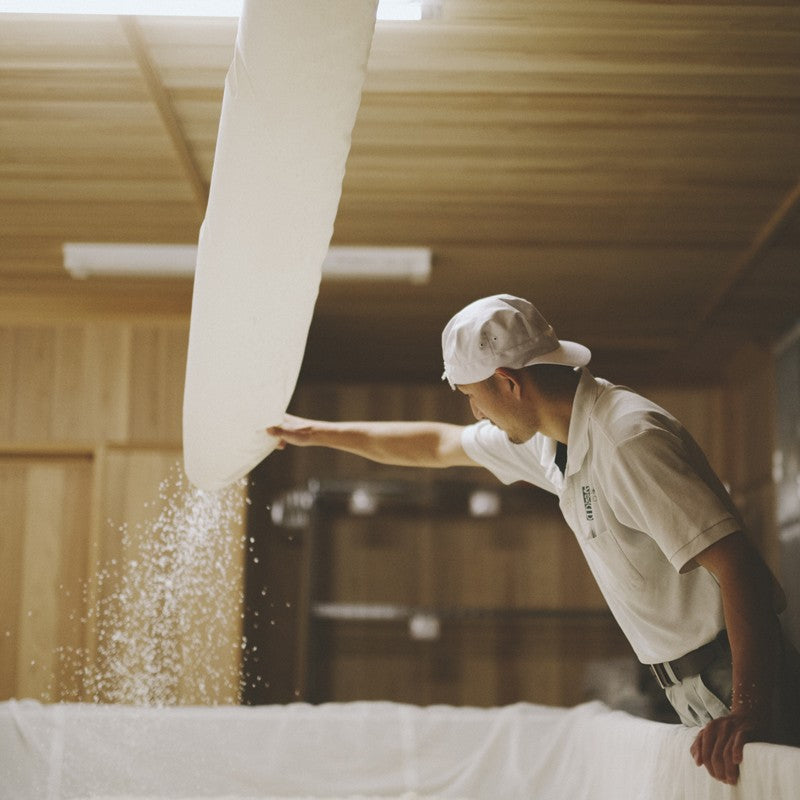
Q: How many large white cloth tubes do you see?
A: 1